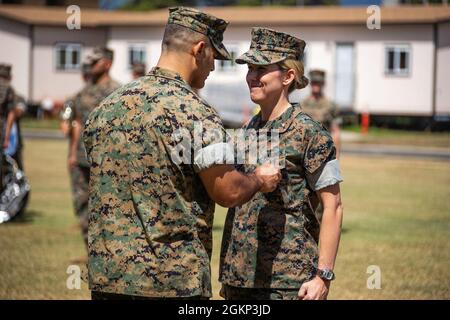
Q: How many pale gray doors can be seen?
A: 1